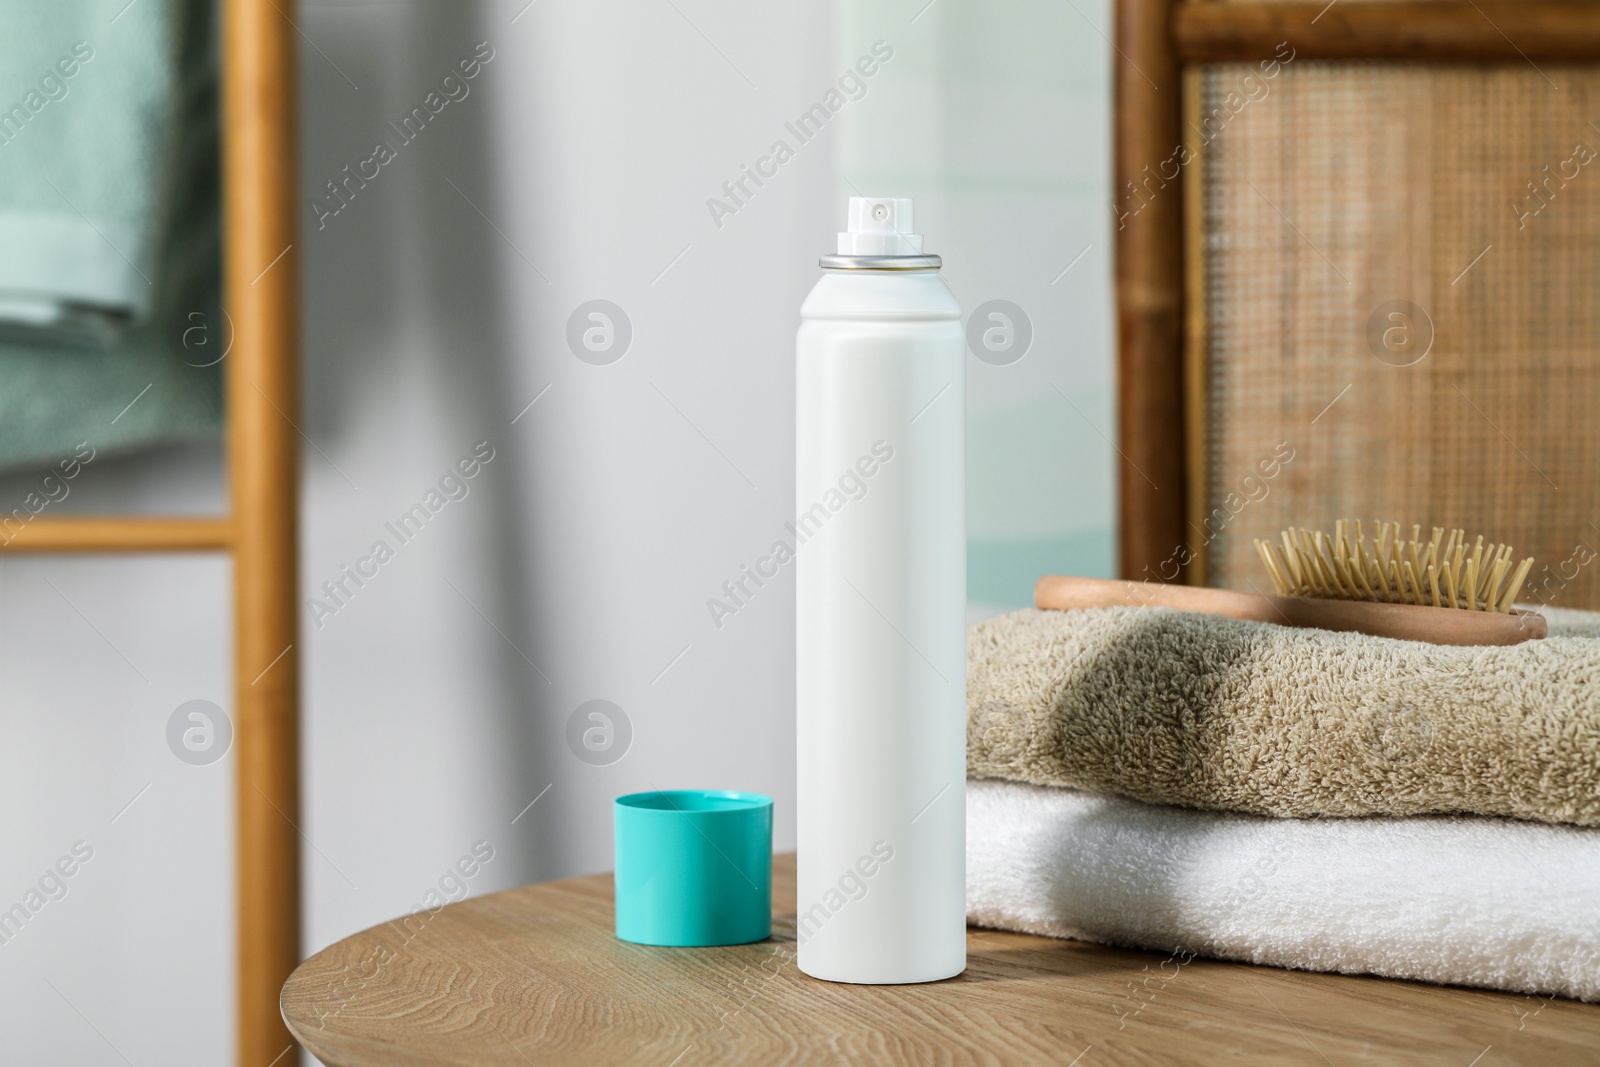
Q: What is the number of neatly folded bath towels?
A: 2